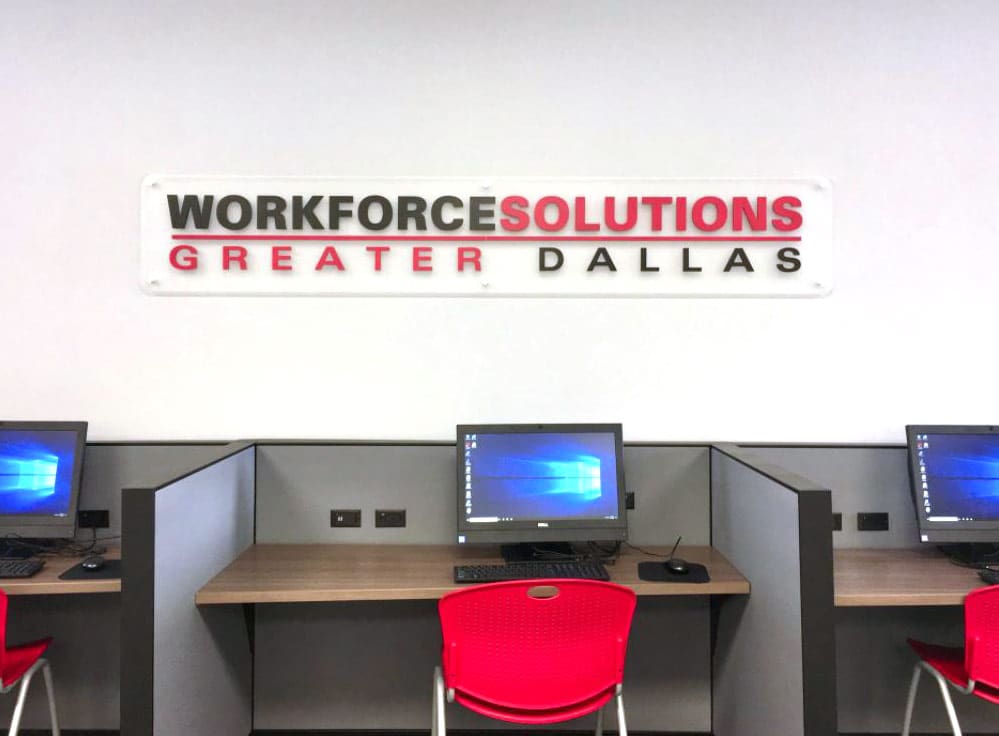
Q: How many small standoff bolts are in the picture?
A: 6